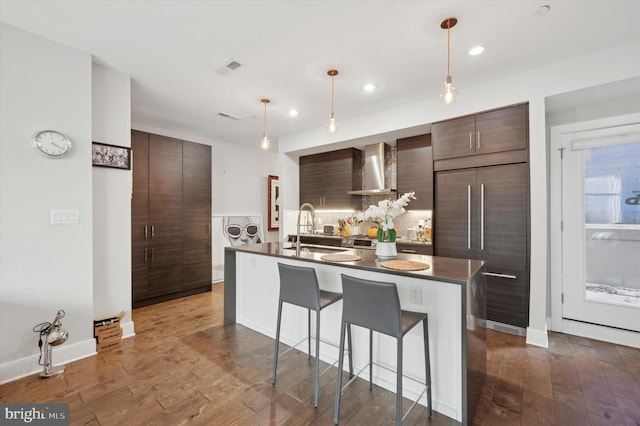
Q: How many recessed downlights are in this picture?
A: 3